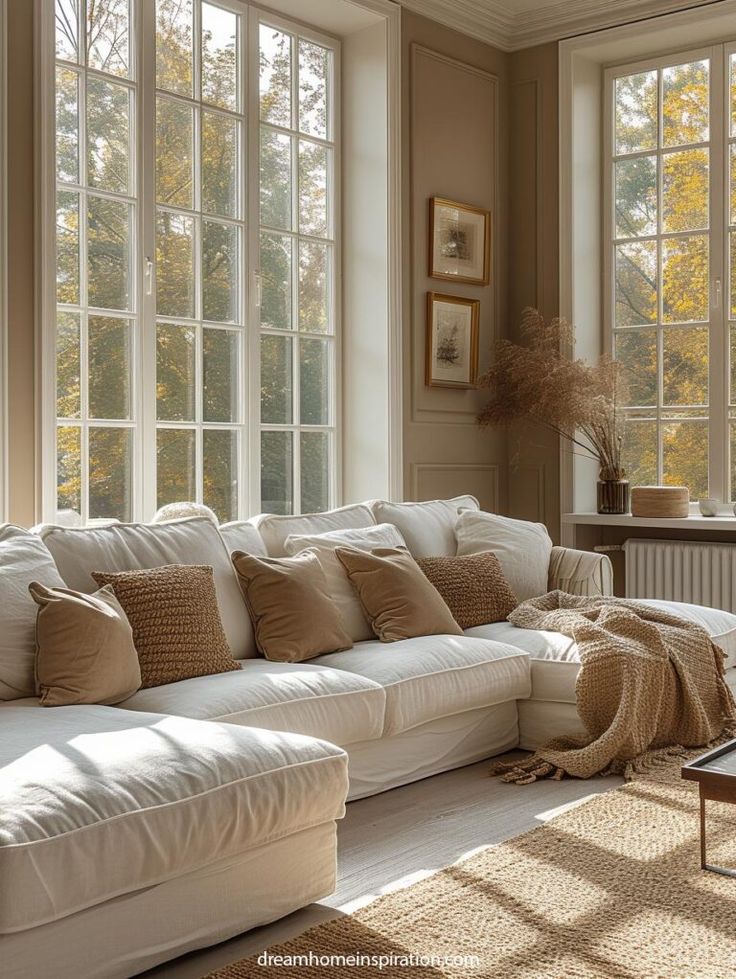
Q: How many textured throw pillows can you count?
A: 2